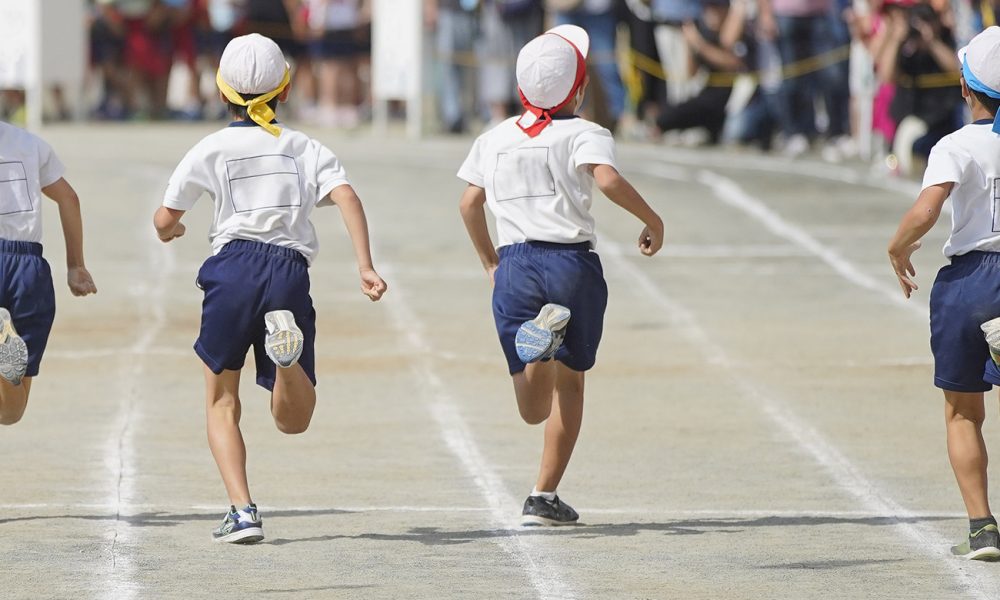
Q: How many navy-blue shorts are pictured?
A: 4